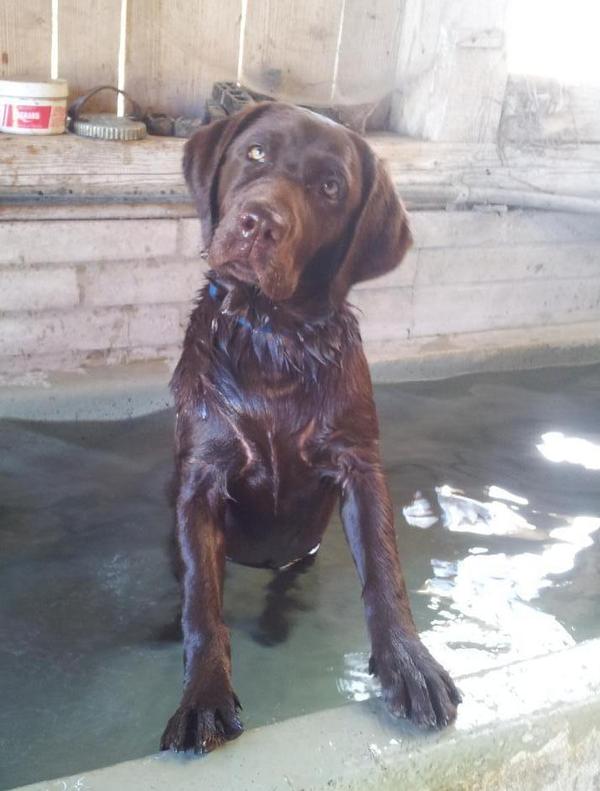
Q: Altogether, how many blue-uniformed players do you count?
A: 0